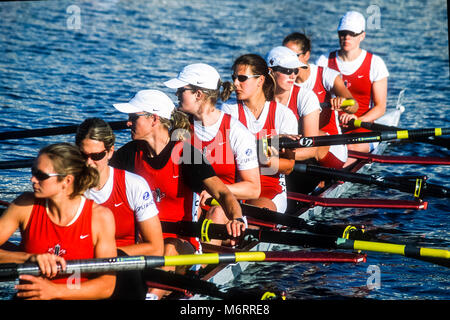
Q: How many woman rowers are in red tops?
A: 8